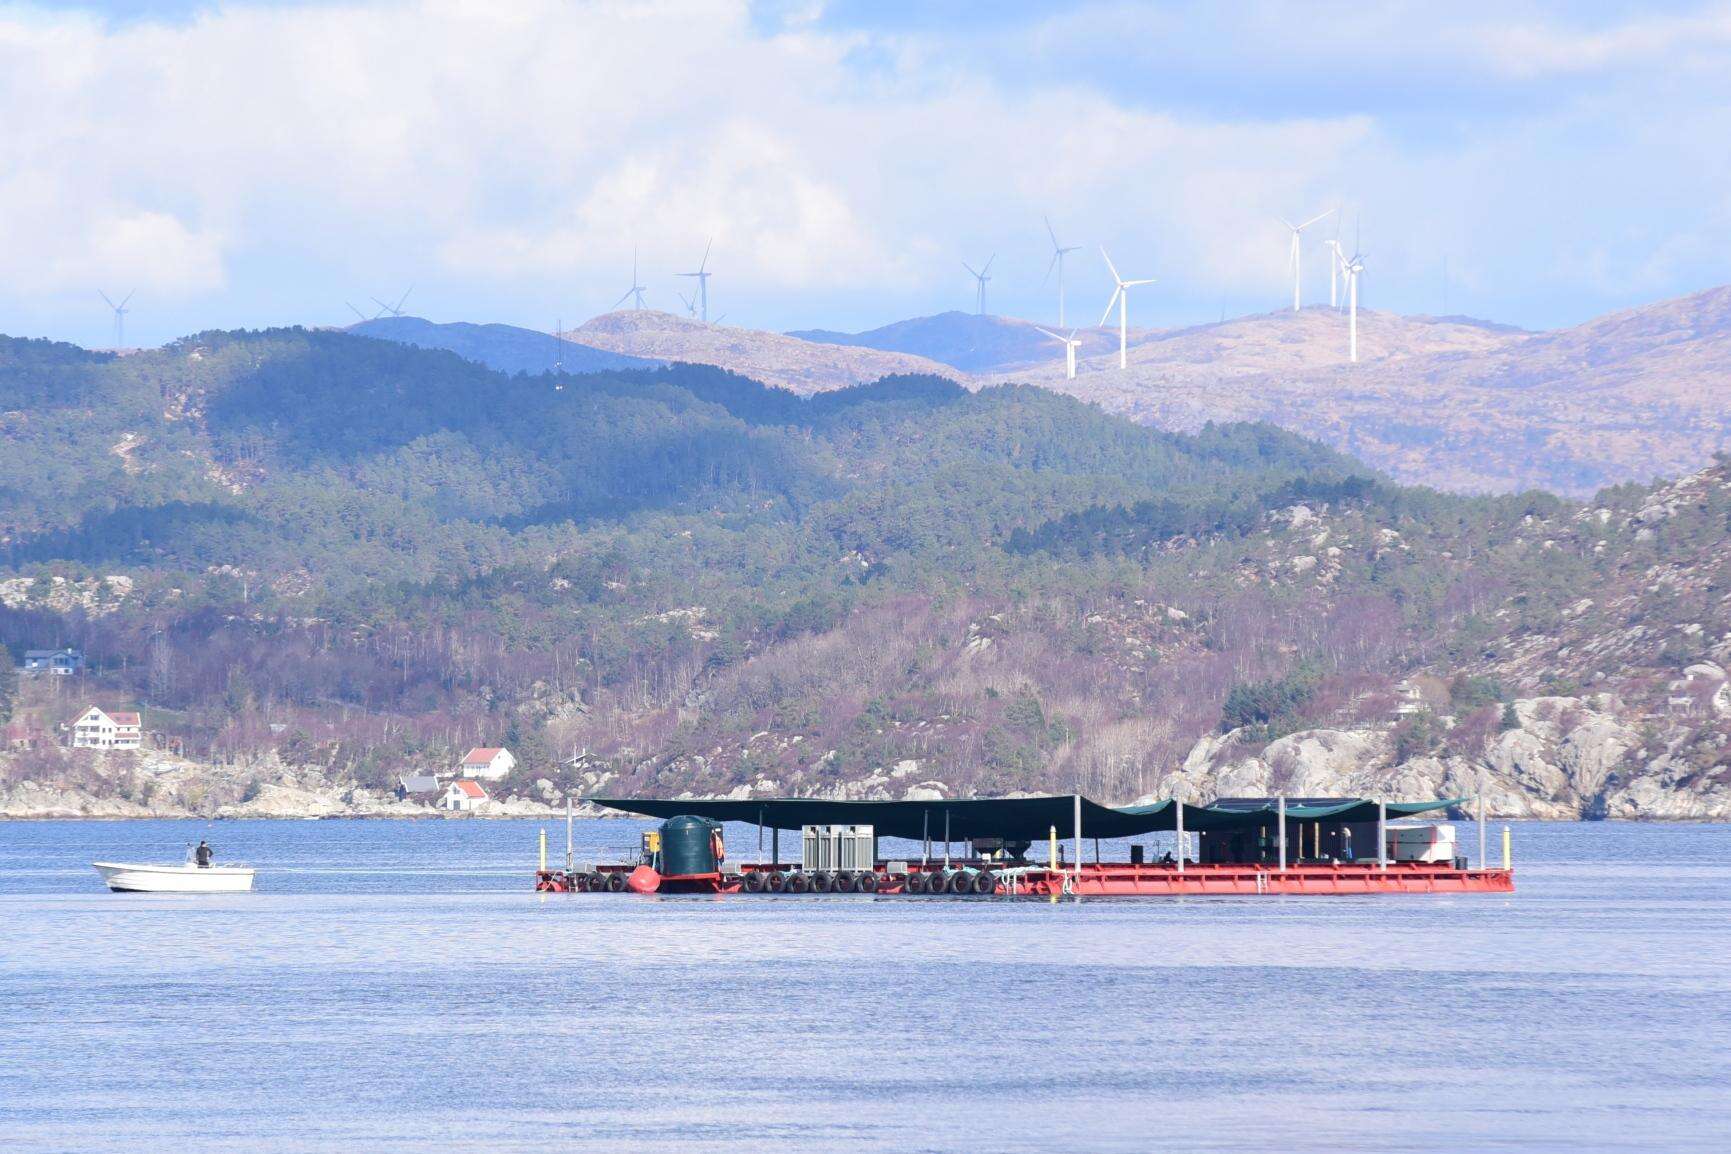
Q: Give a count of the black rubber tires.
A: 12